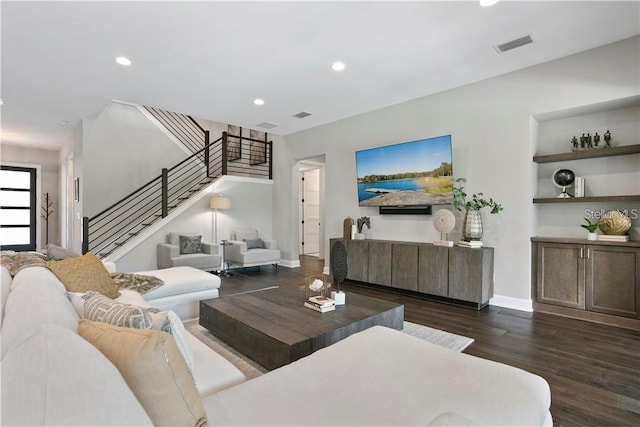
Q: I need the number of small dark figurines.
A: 5